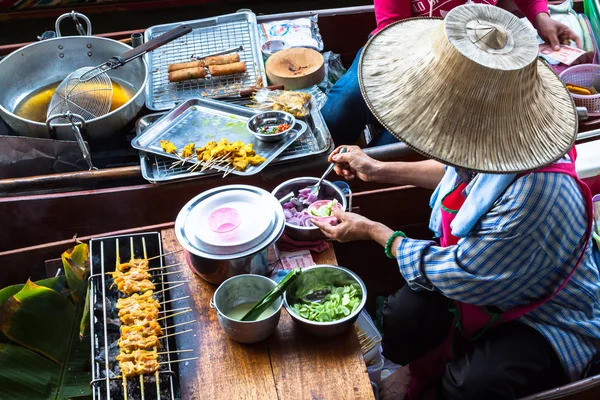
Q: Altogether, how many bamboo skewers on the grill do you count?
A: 12